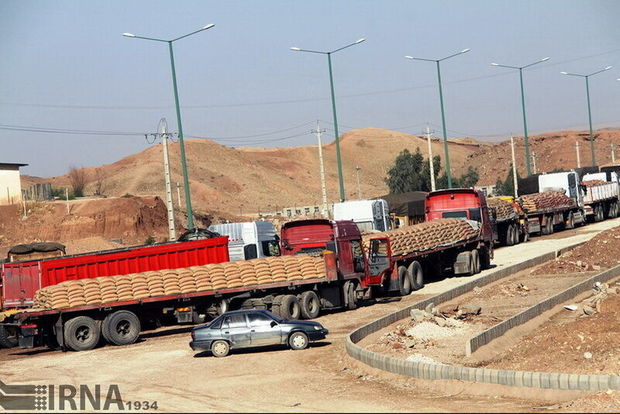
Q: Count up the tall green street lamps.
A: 5